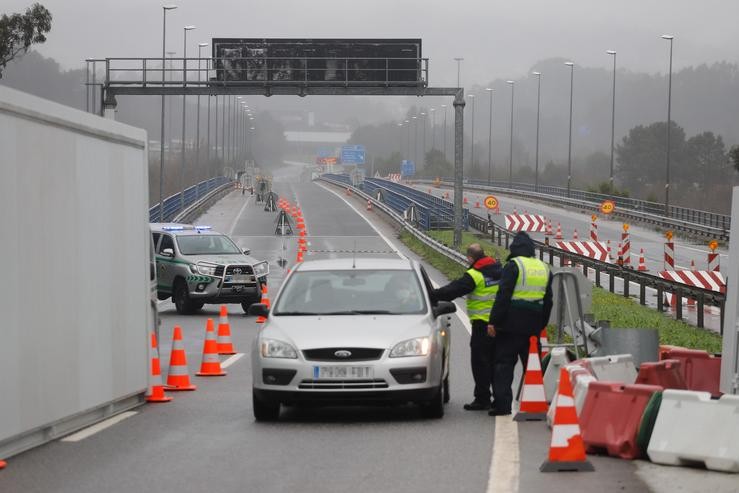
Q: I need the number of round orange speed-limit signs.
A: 2